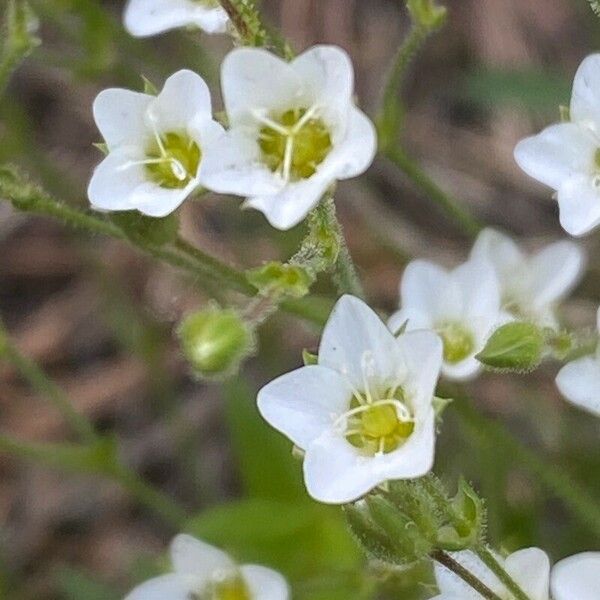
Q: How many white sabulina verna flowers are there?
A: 11